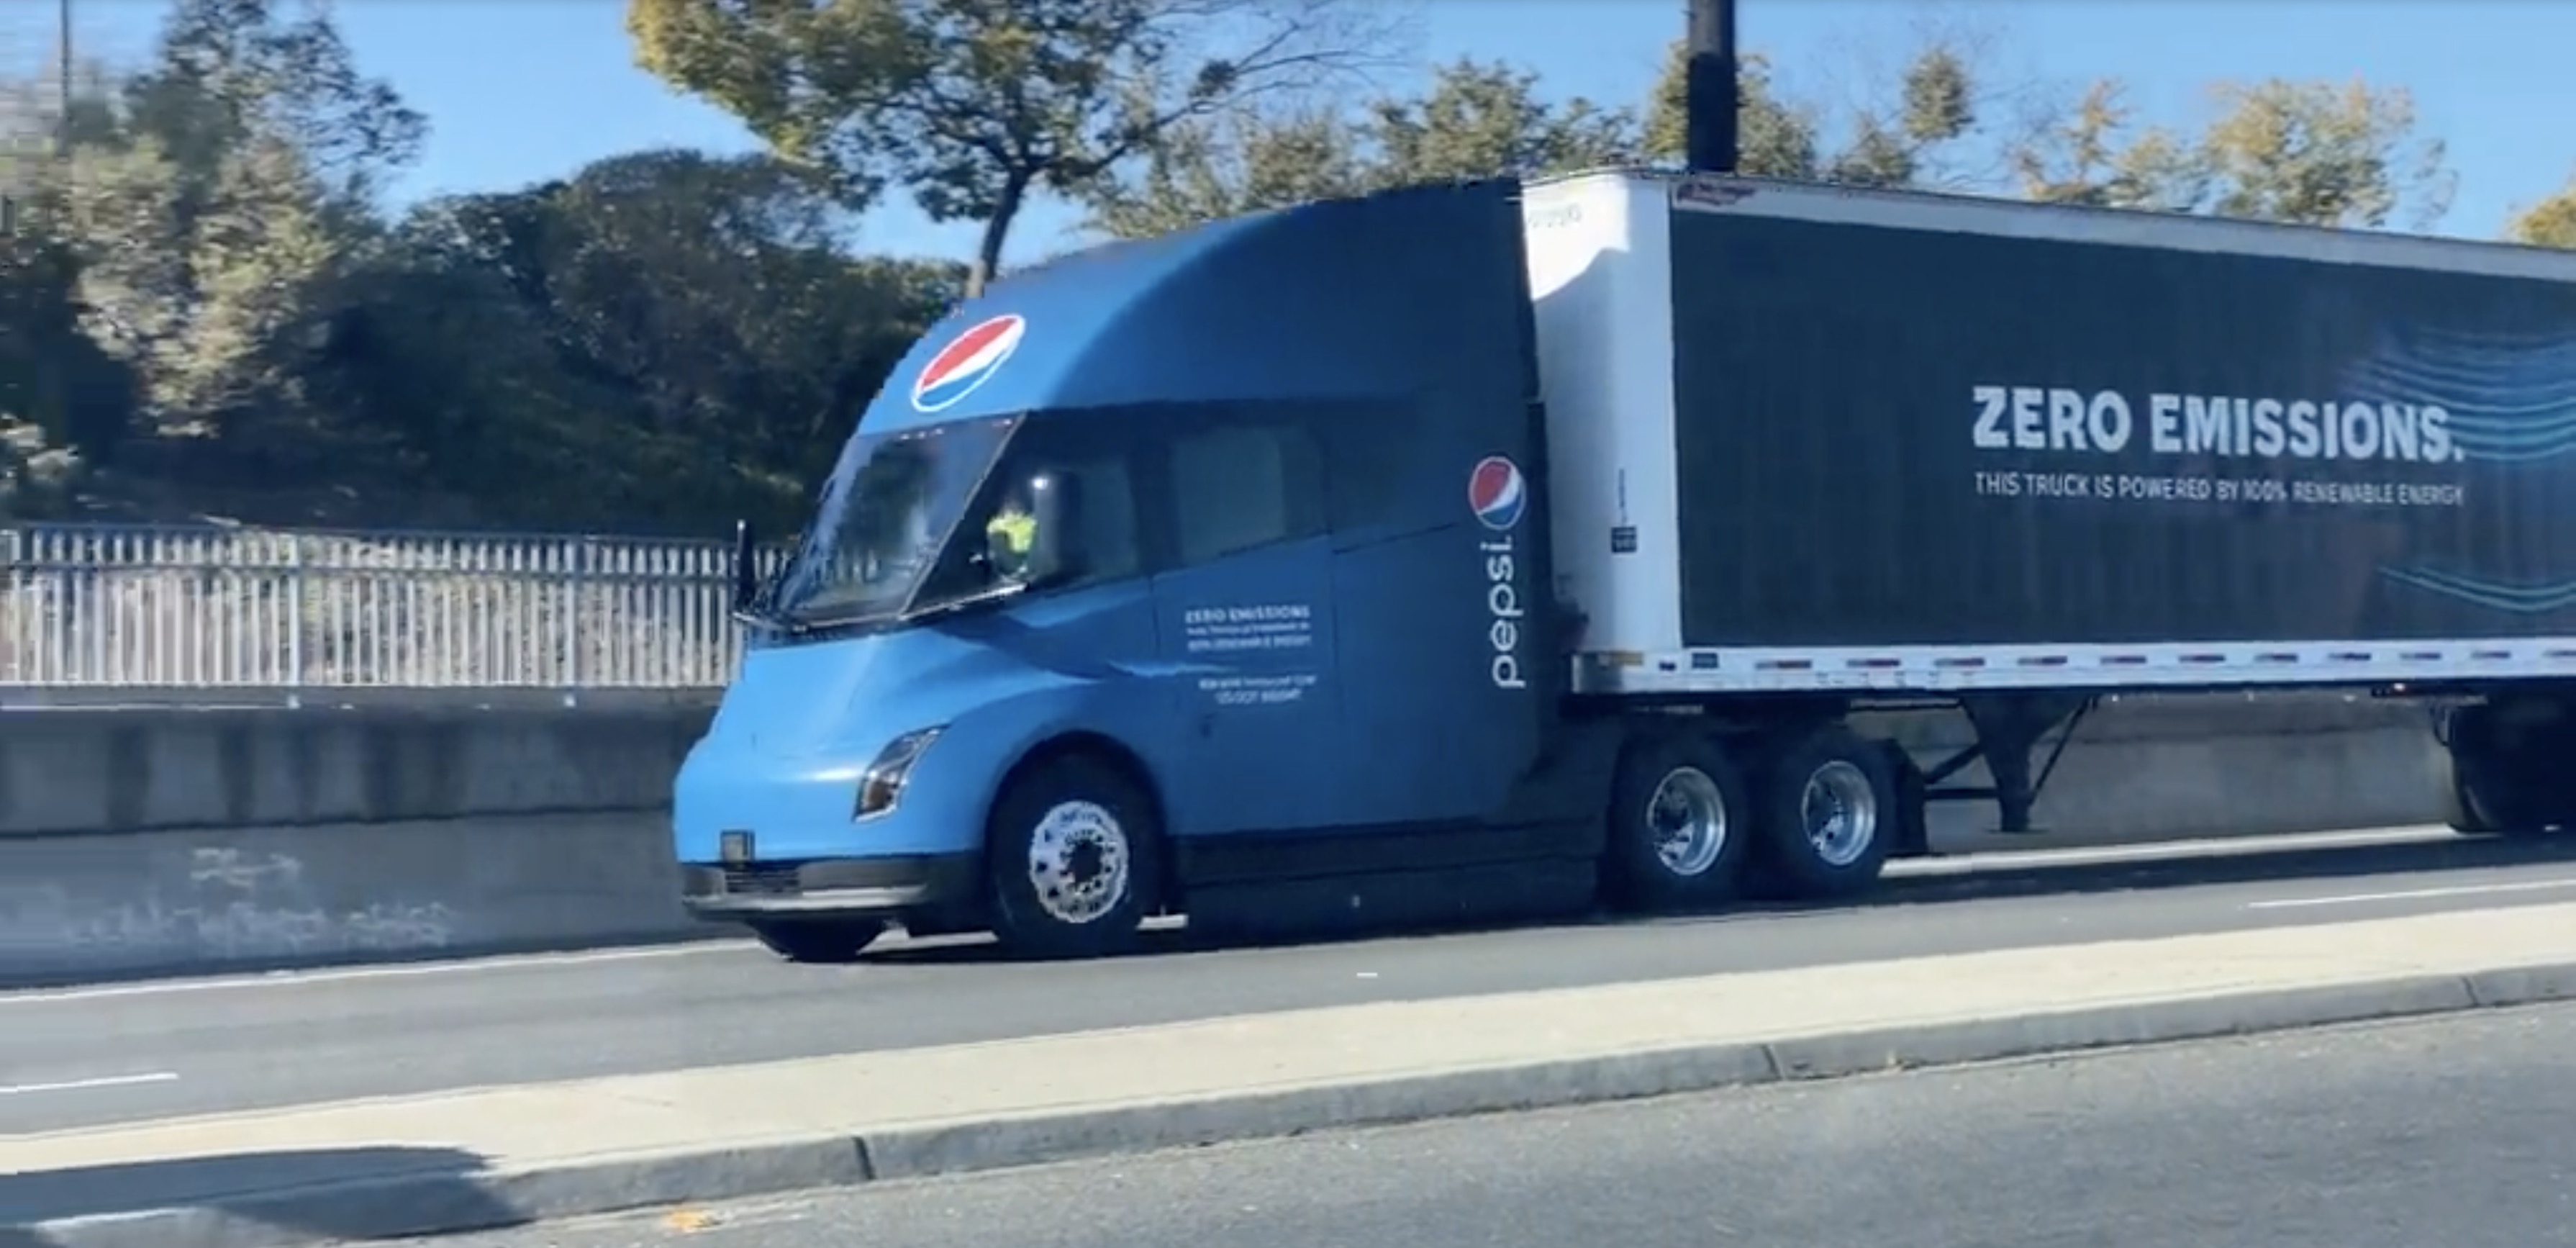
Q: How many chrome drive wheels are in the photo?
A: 2